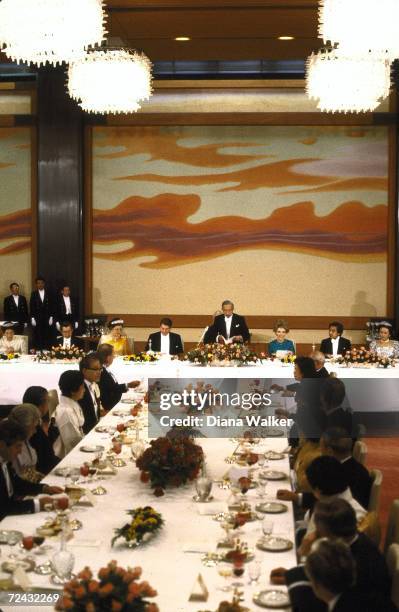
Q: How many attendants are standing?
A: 3